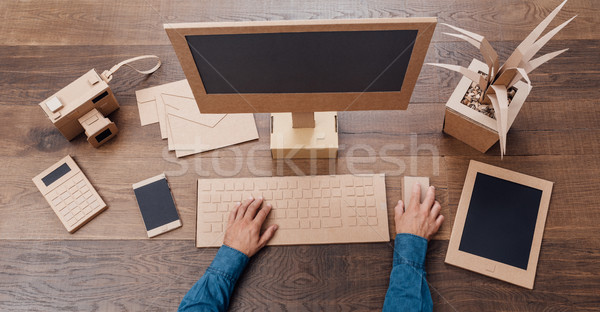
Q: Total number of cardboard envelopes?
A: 4